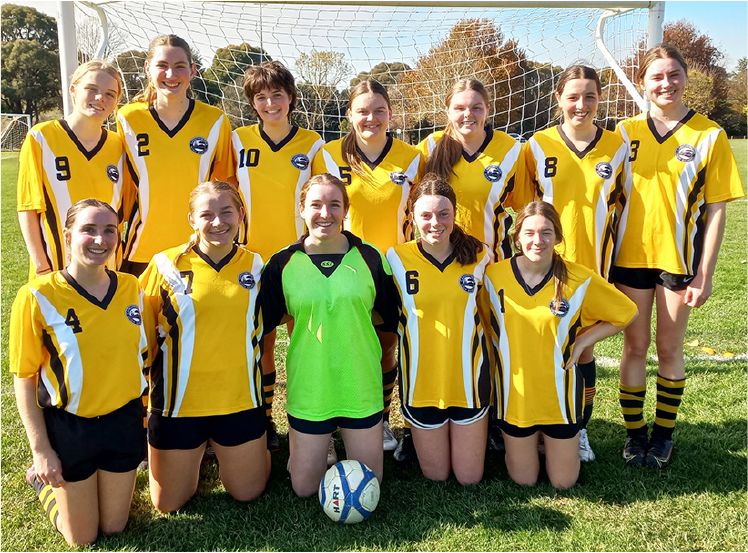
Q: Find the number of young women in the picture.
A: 12